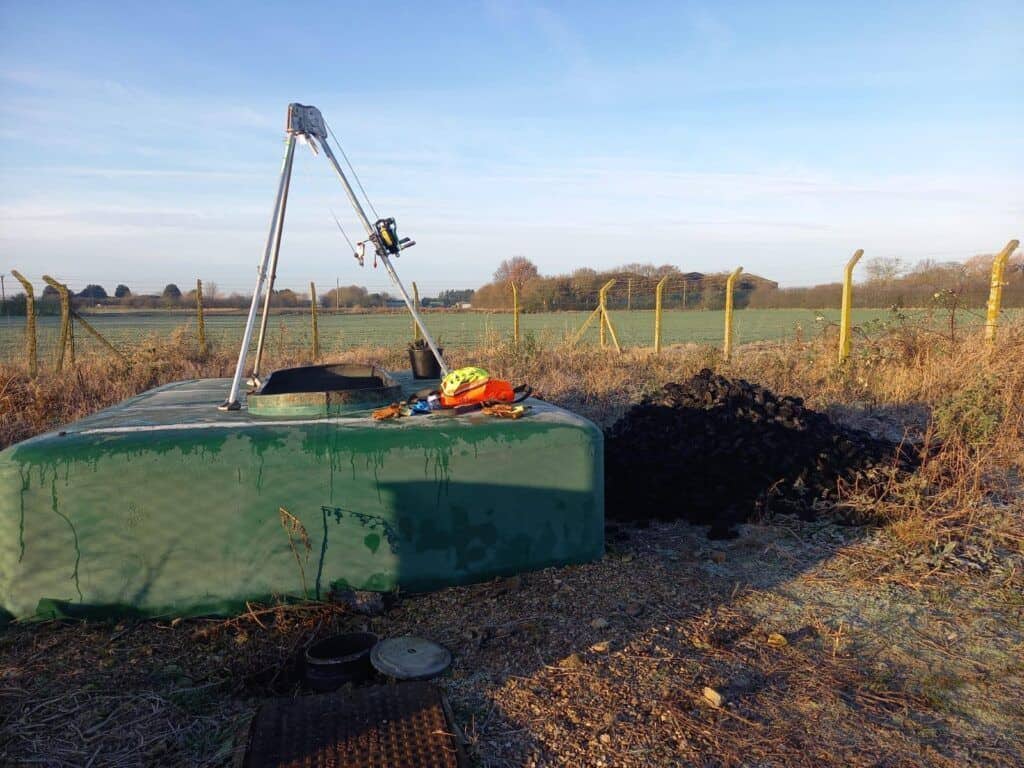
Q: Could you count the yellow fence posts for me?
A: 11